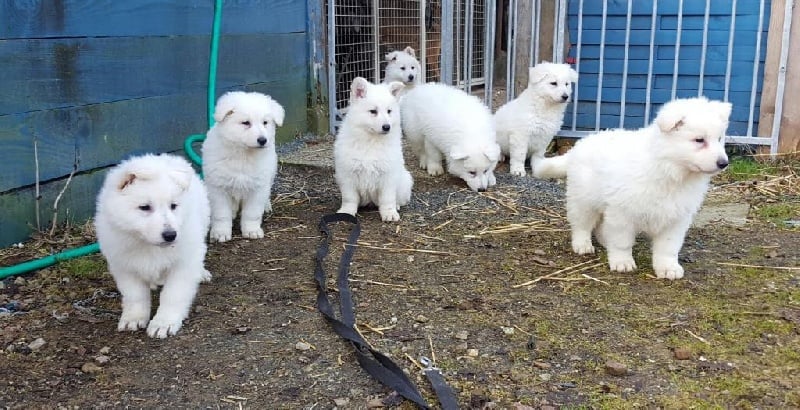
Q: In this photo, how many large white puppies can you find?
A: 7